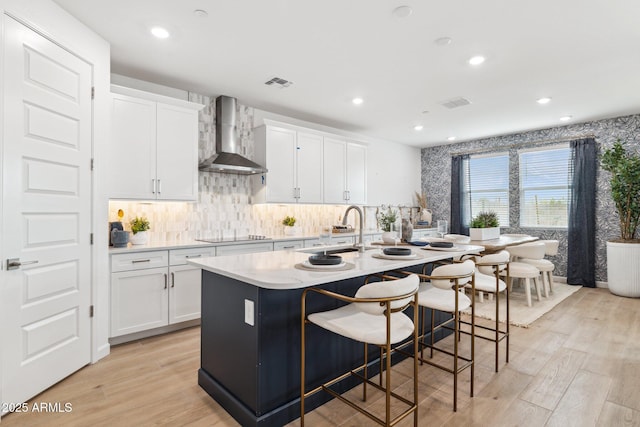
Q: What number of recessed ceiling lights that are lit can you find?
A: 7